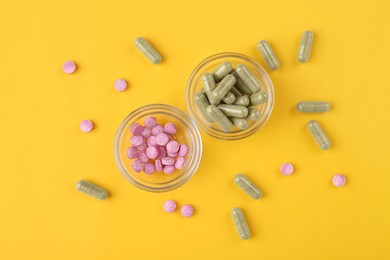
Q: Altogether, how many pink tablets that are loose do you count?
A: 7